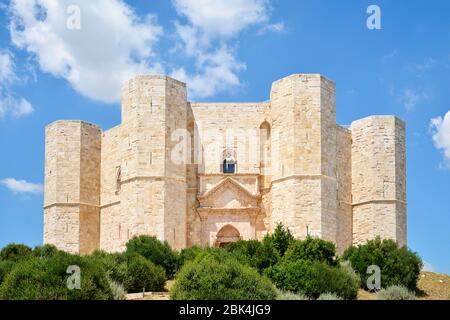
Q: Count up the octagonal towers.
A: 4